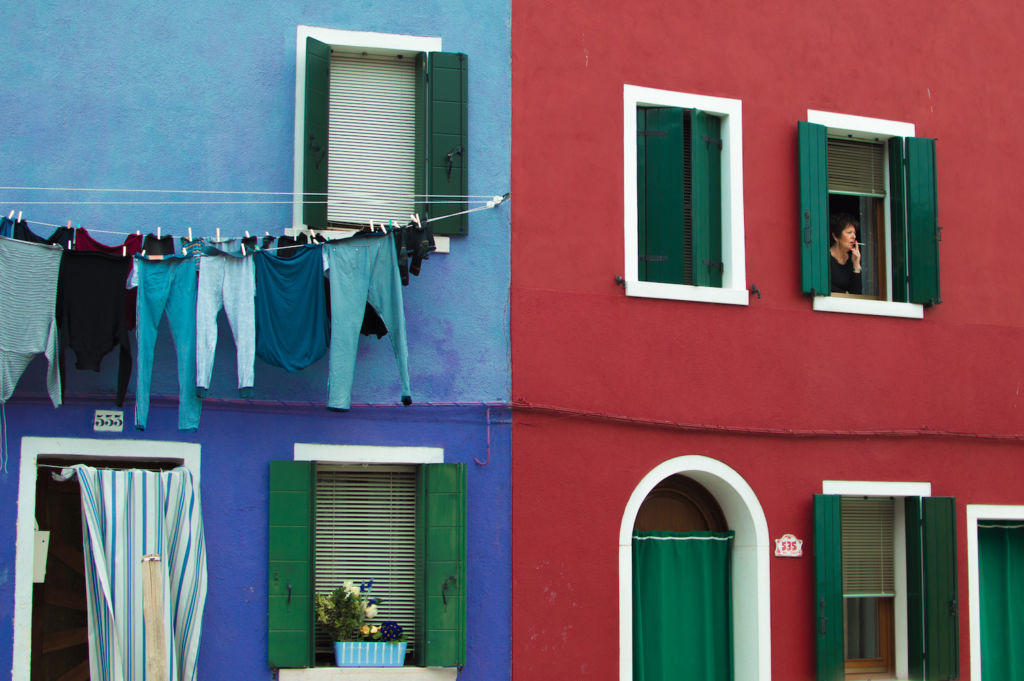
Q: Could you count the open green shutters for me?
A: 8